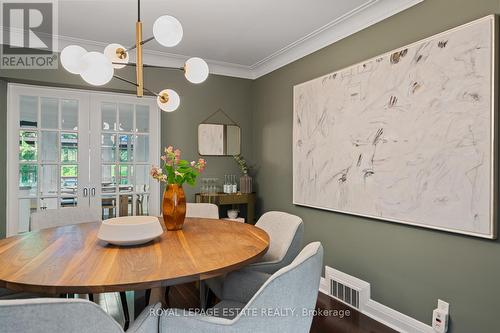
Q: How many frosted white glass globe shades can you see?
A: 6